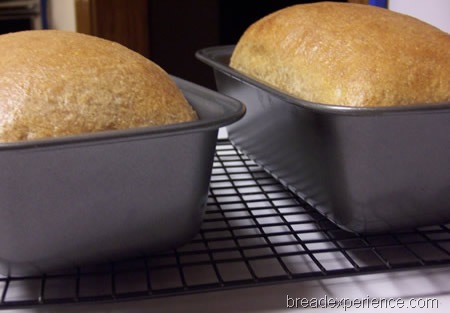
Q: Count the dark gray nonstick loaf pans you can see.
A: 2